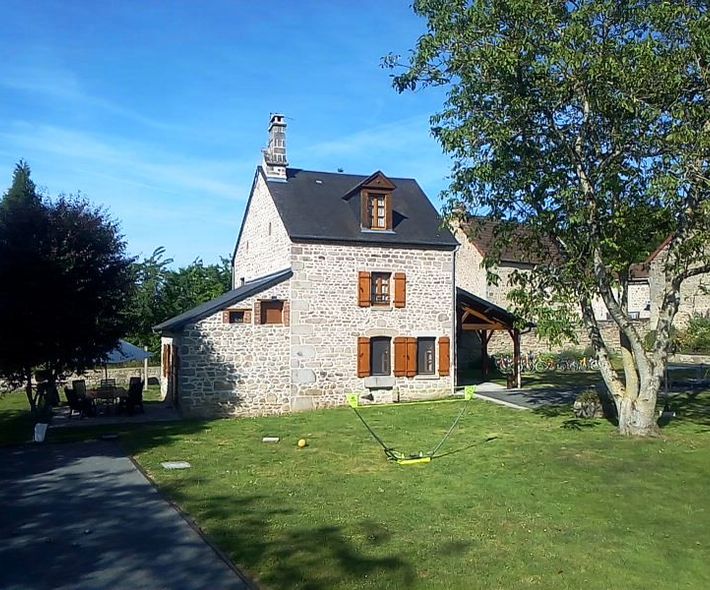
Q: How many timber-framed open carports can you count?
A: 1